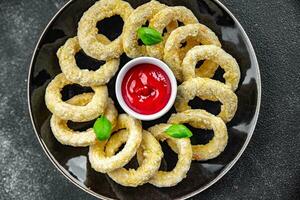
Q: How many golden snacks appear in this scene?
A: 13